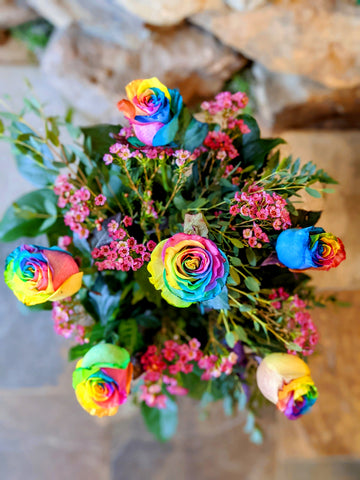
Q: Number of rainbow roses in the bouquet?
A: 6